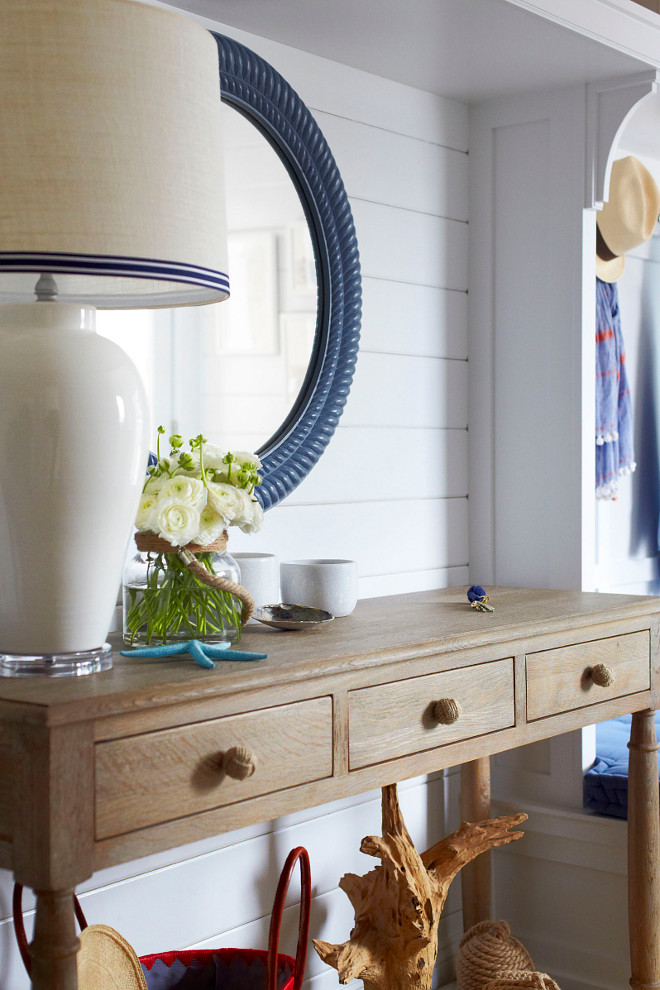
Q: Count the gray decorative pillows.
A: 0